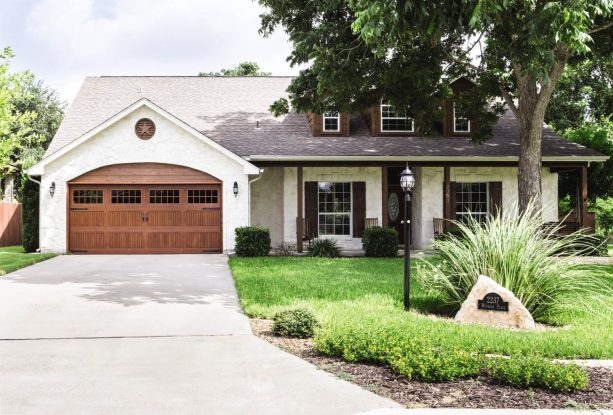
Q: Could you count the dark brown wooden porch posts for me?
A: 4